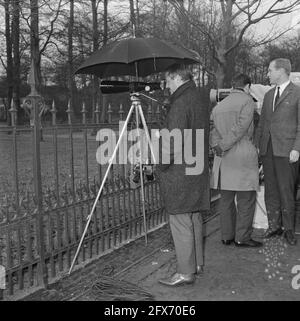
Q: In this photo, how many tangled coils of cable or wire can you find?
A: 1